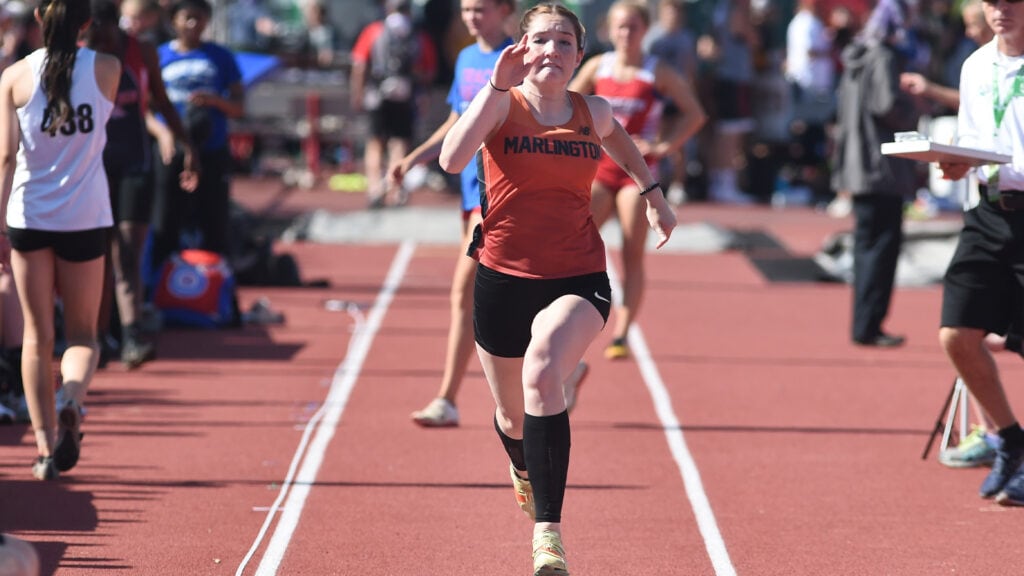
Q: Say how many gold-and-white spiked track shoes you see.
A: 2